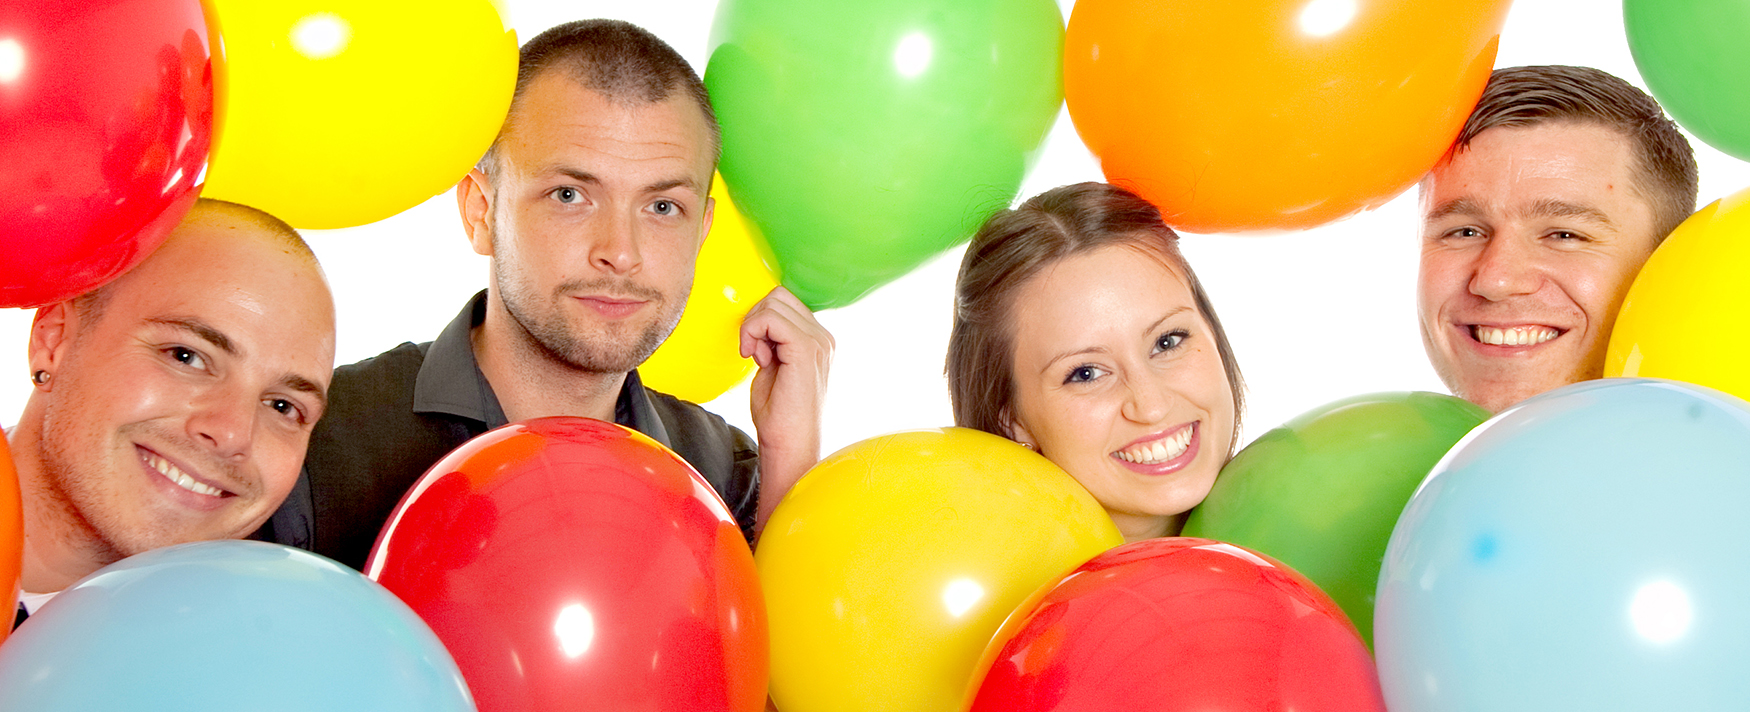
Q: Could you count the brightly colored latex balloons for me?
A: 14